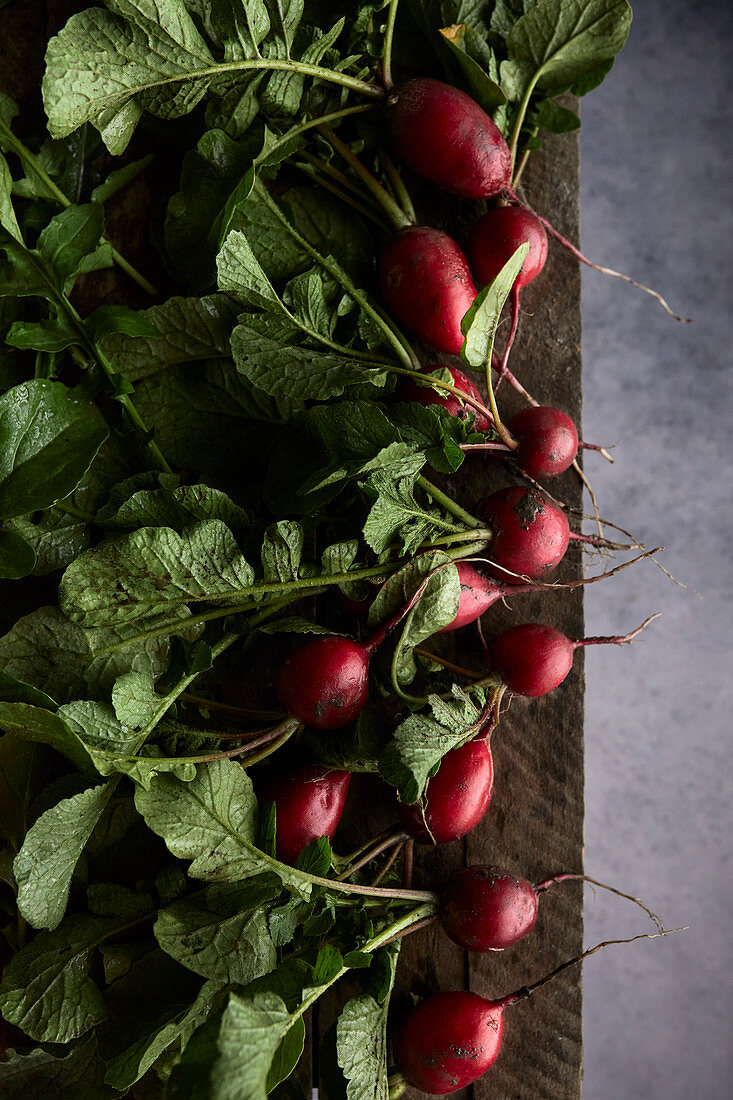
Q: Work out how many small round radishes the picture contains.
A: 13